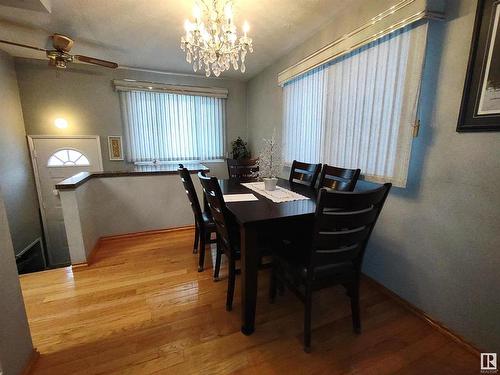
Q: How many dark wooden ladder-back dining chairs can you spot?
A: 6